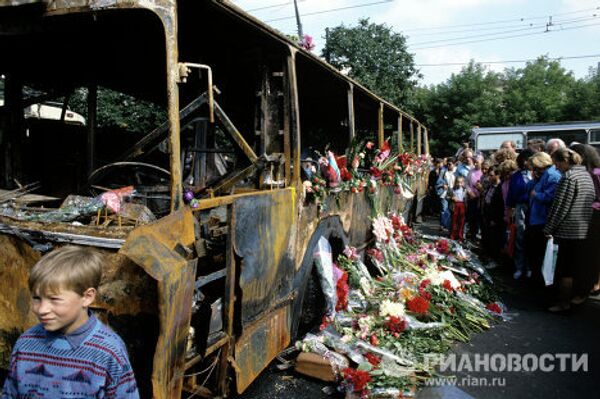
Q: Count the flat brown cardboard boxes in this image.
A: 1